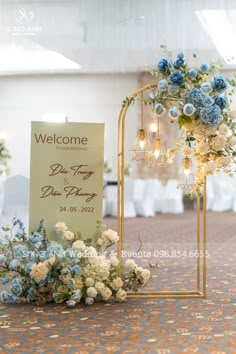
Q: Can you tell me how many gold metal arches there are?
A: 1